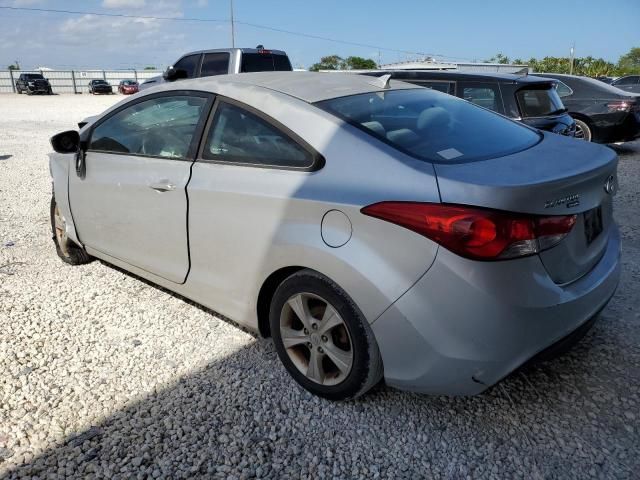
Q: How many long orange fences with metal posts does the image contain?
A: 0